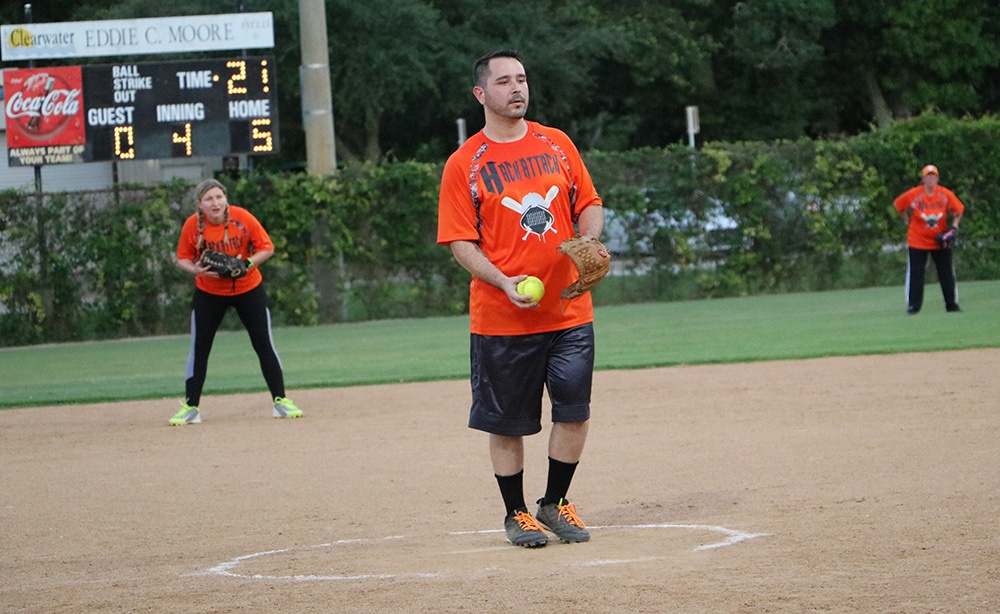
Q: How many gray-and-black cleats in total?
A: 2